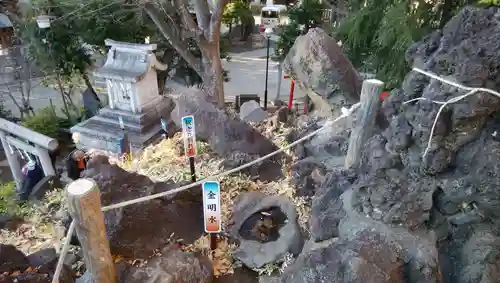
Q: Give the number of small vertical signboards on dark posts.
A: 2